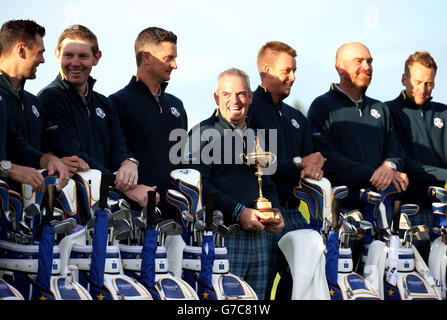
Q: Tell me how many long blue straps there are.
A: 5